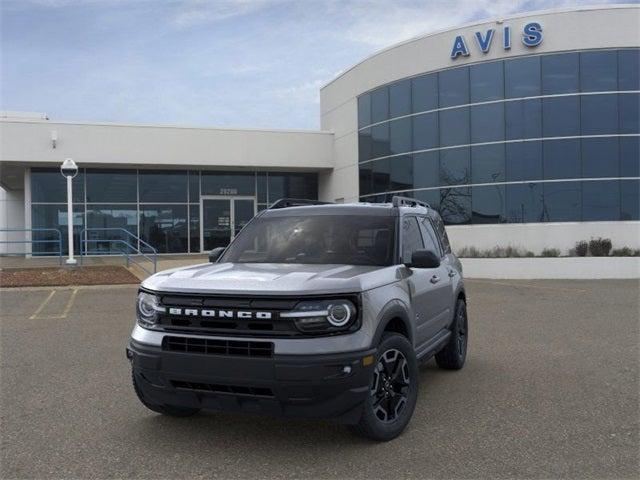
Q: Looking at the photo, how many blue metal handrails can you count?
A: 2